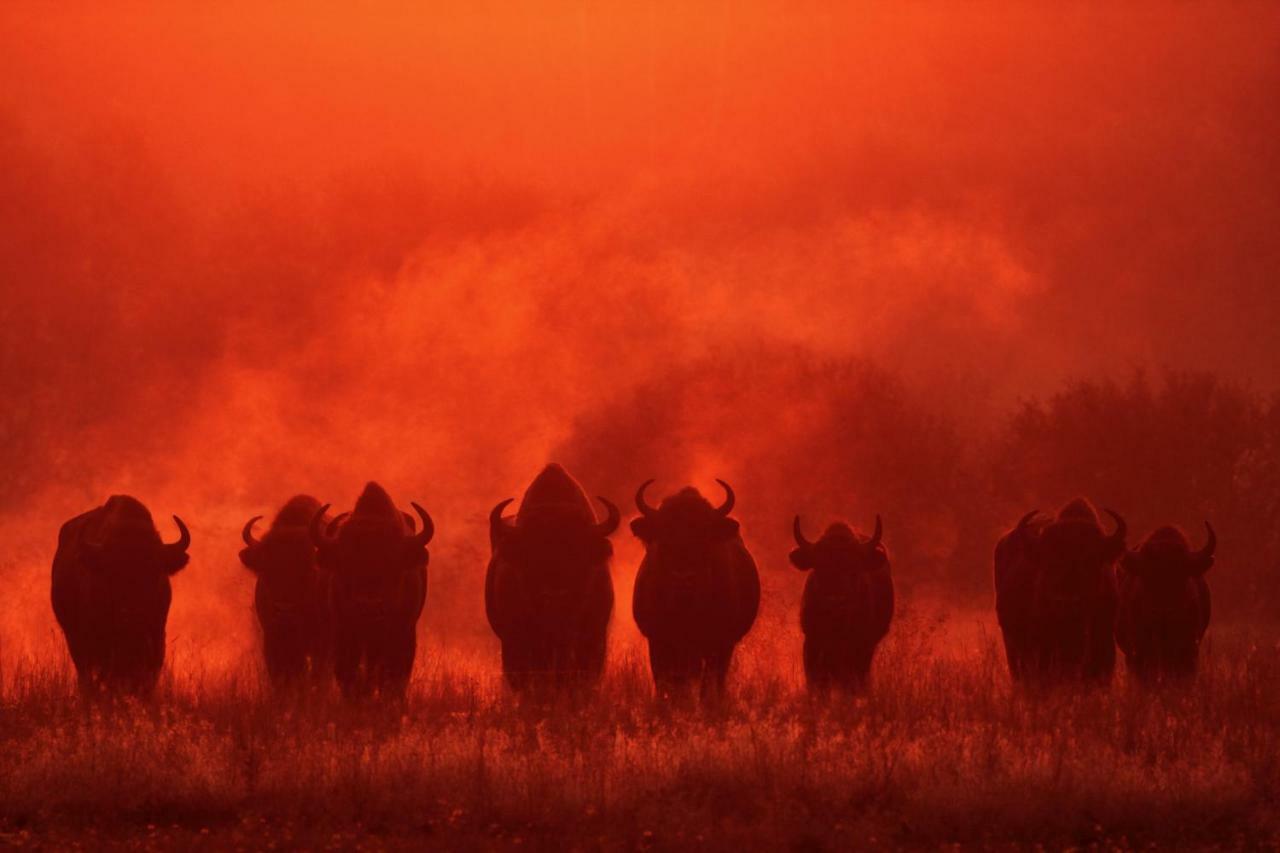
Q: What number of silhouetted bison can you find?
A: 8